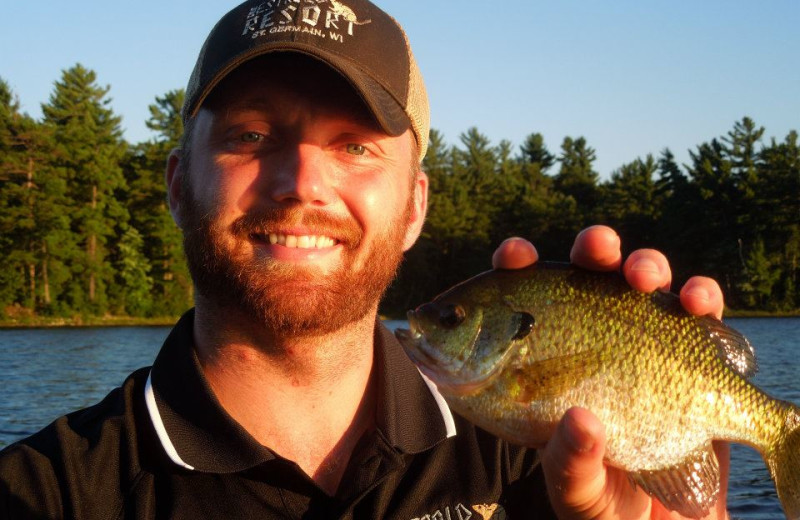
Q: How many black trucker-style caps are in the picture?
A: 1